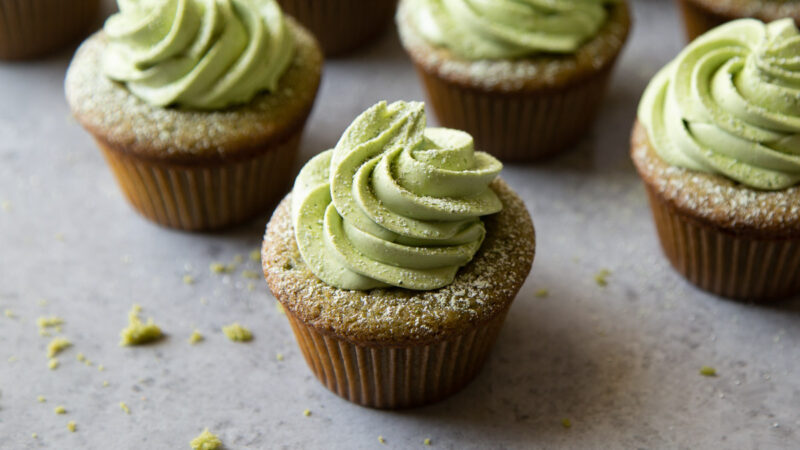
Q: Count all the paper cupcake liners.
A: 7